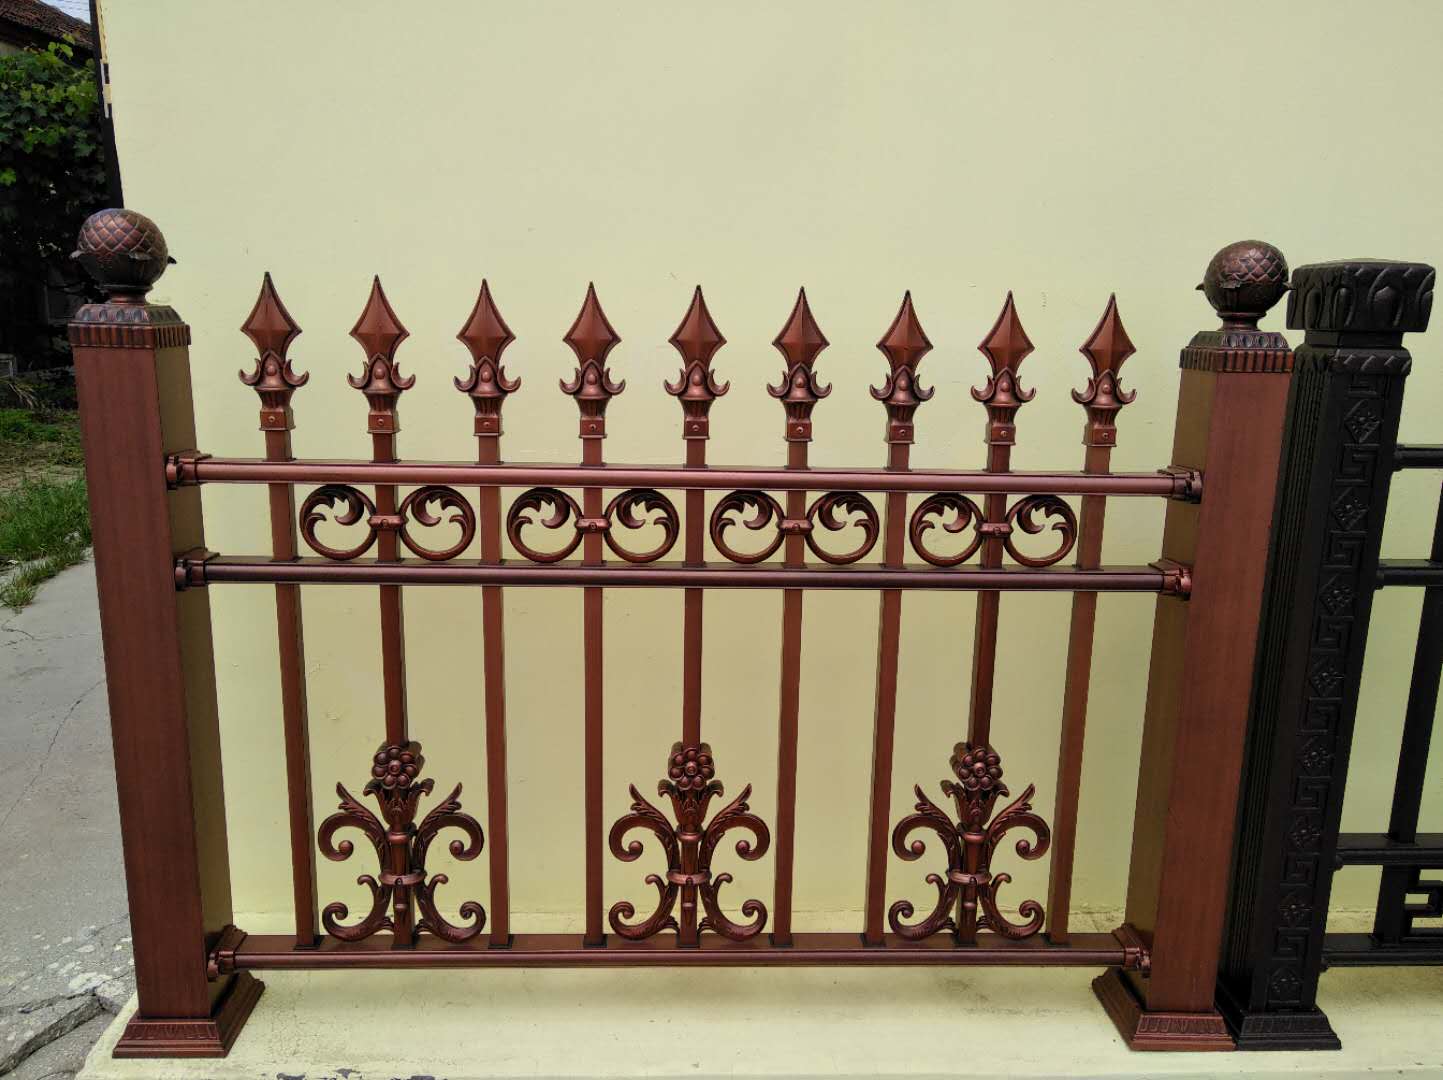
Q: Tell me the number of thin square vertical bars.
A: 9